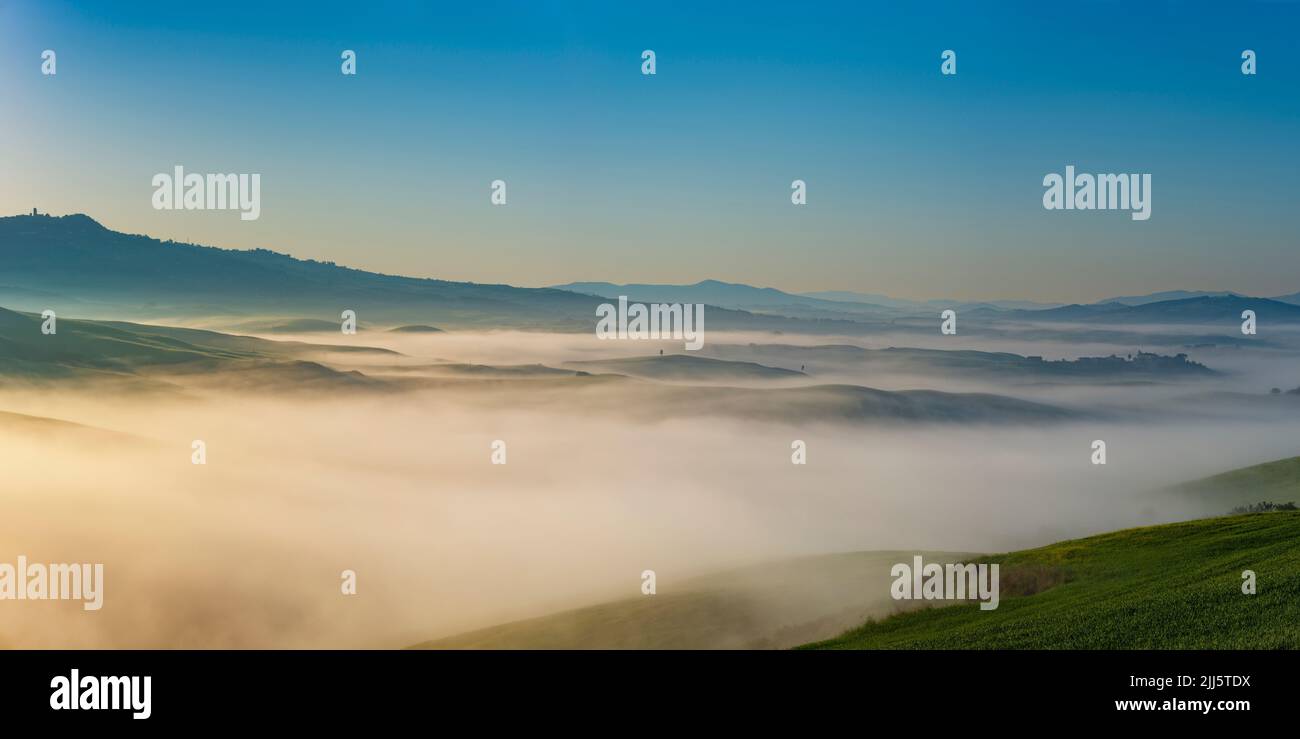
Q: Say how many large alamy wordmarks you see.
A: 6